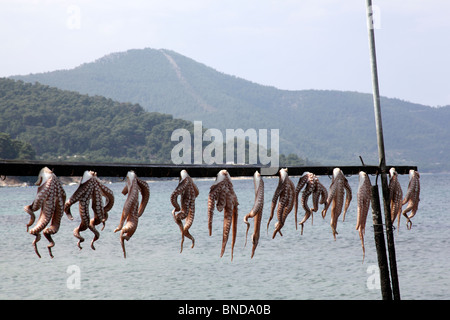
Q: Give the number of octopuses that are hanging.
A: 12